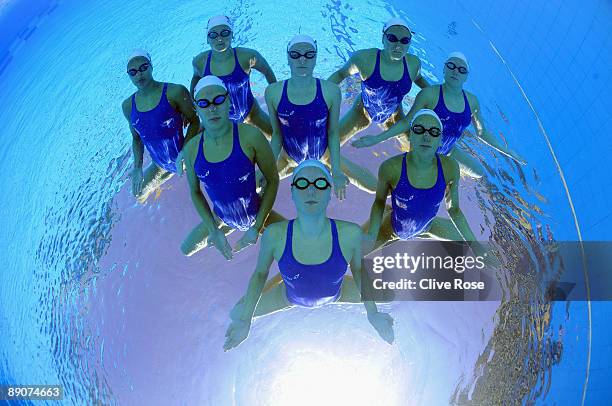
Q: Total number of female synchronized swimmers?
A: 8